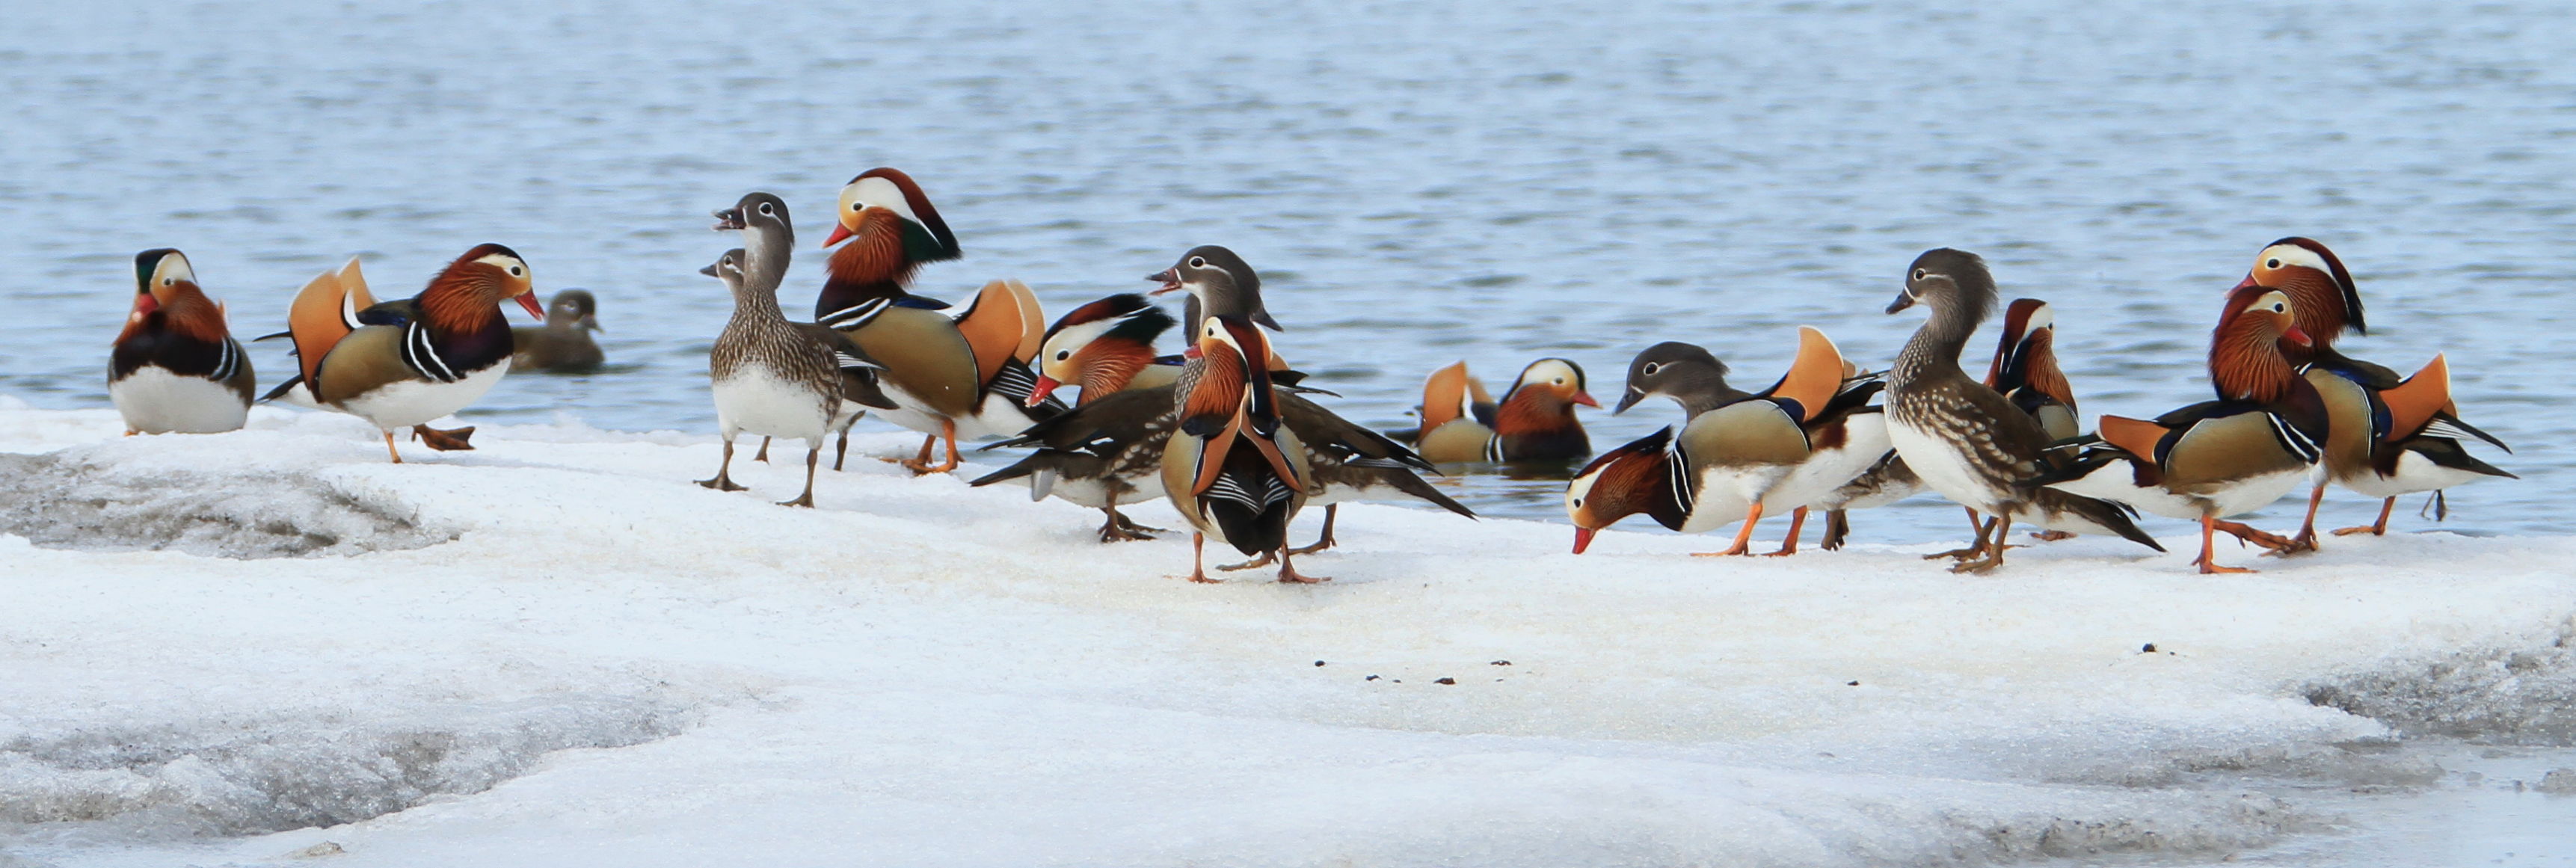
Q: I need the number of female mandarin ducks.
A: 7